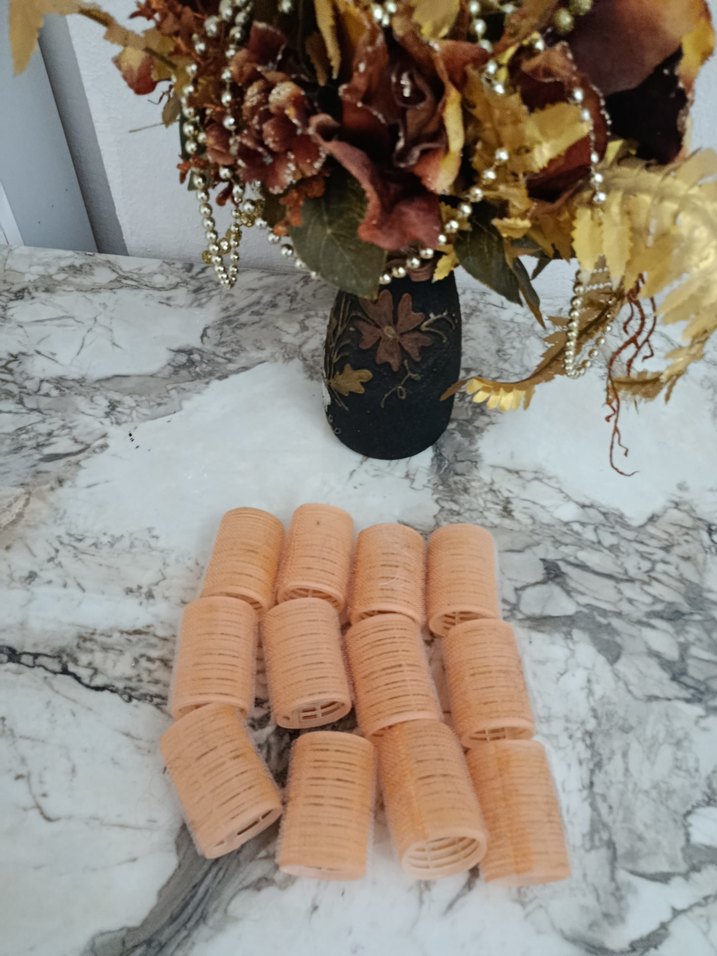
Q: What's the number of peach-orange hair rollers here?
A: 12